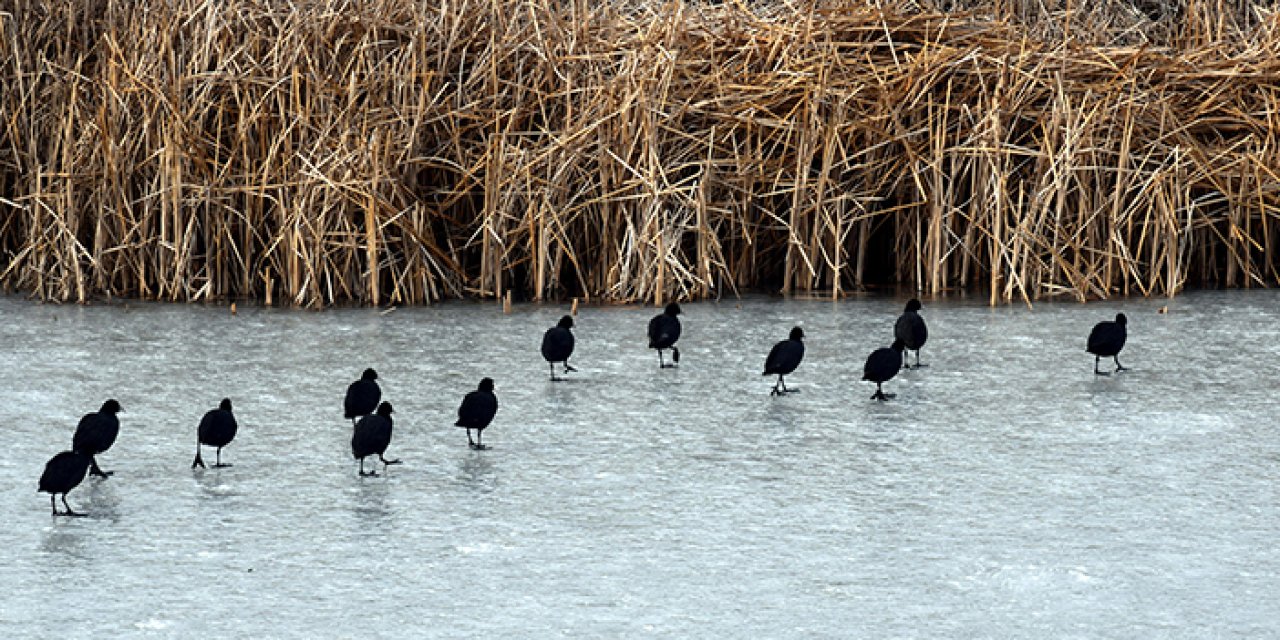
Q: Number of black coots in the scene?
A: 12